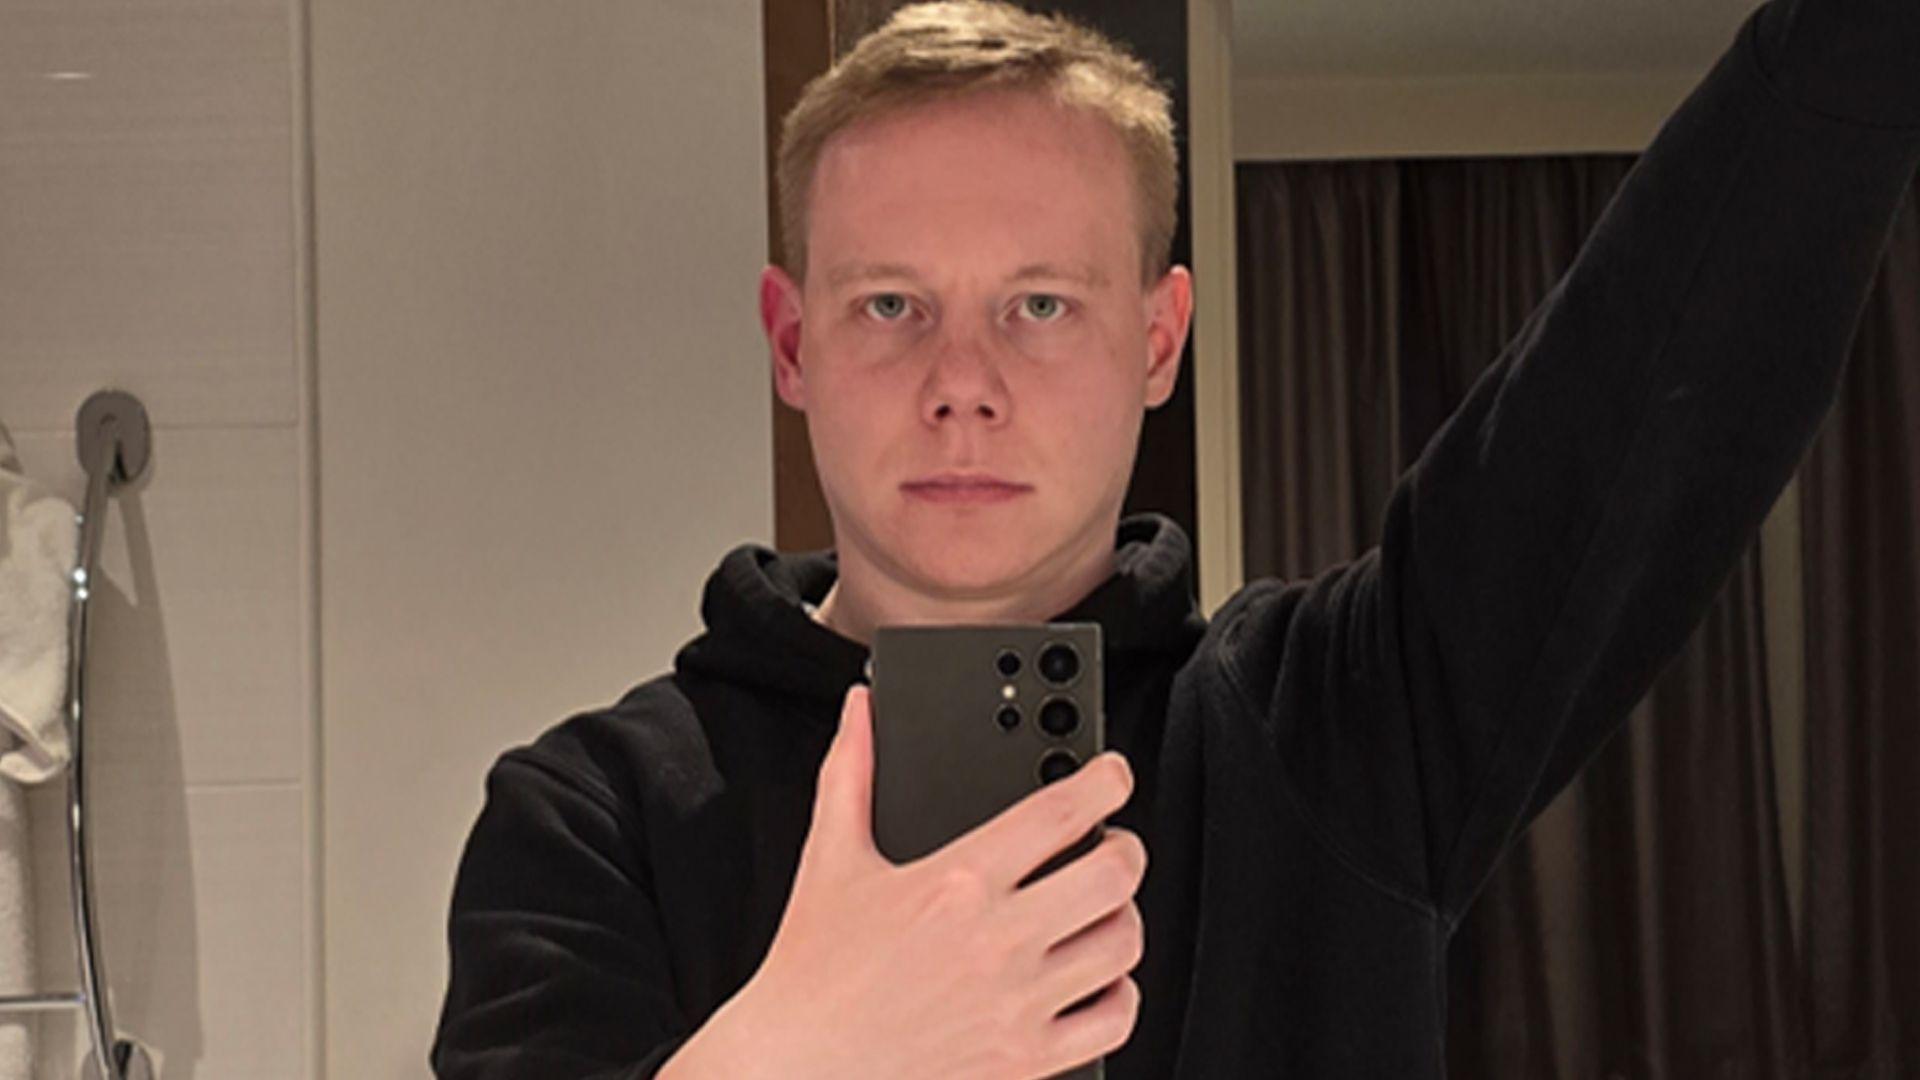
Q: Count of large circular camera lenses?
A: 3